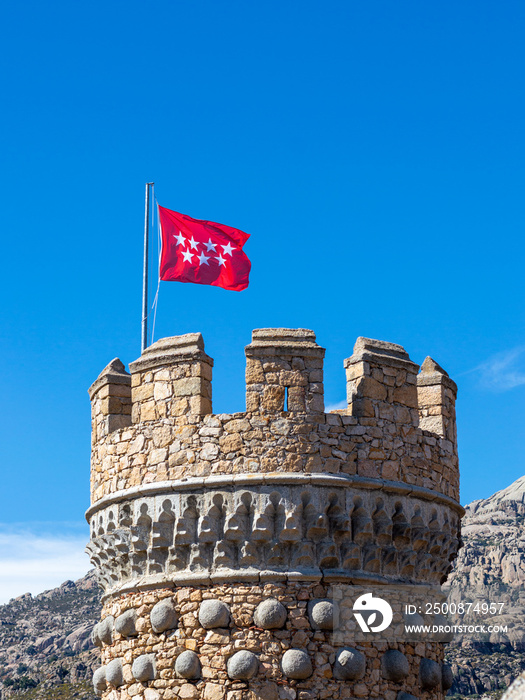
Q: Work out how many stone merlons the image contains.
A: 5